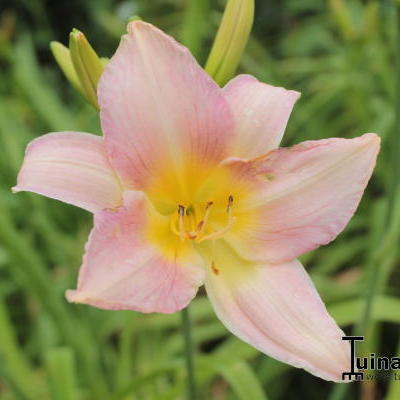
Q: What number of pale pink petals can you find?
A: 6